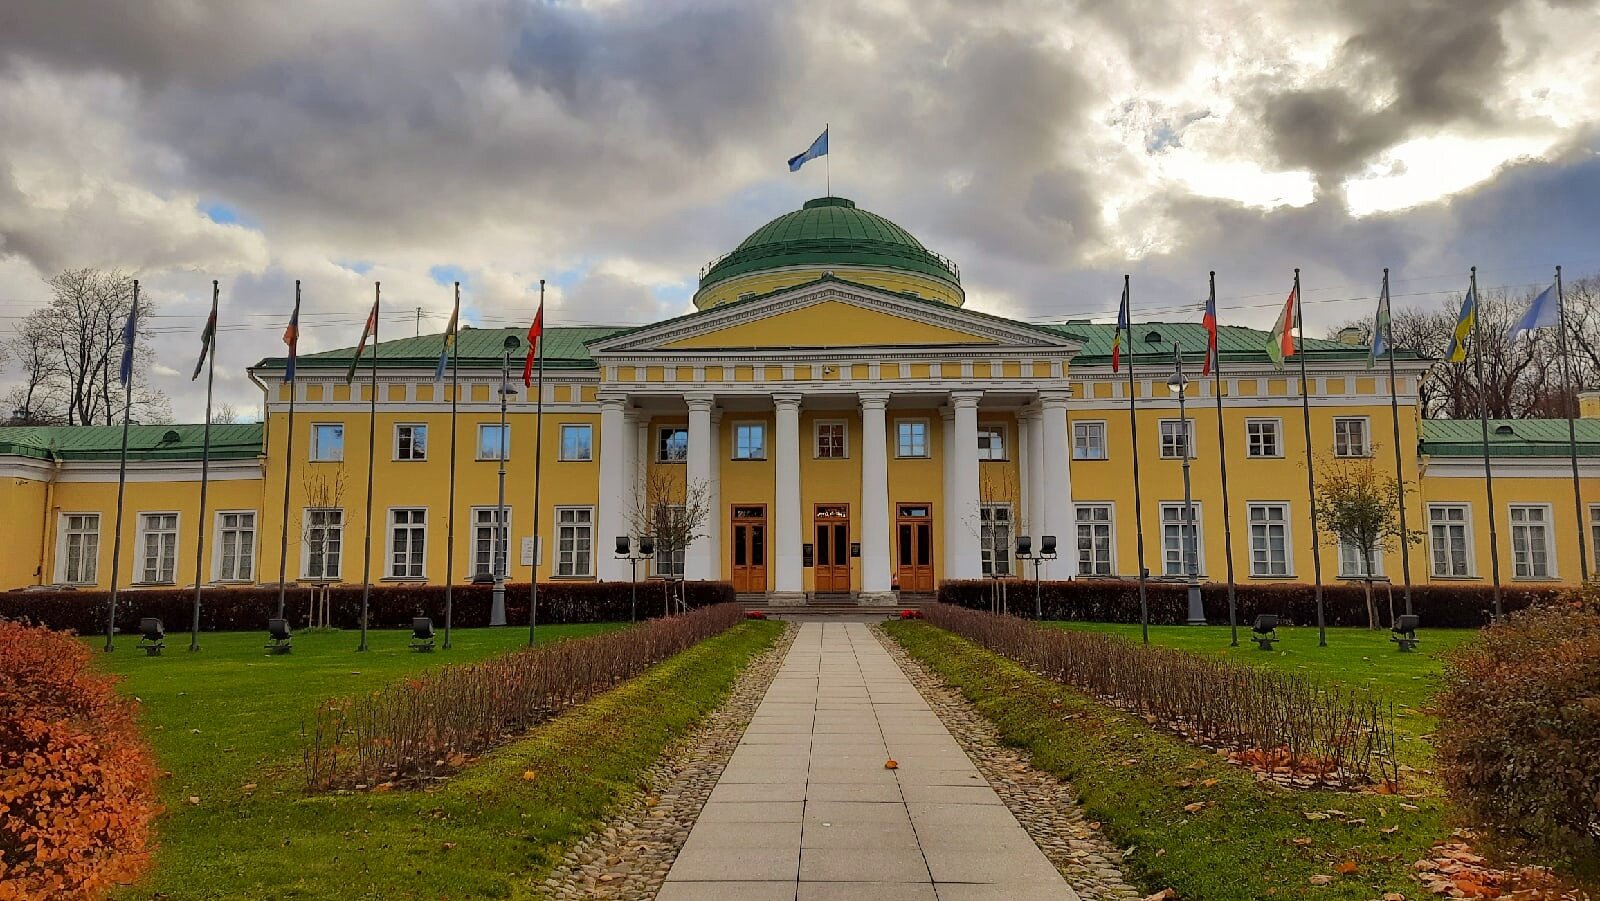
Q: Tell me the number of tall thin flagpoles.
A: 12